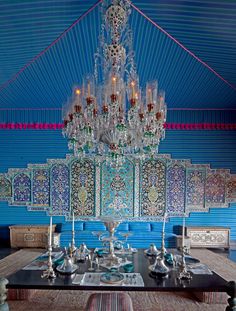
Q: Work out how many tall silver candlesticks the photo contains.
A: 4